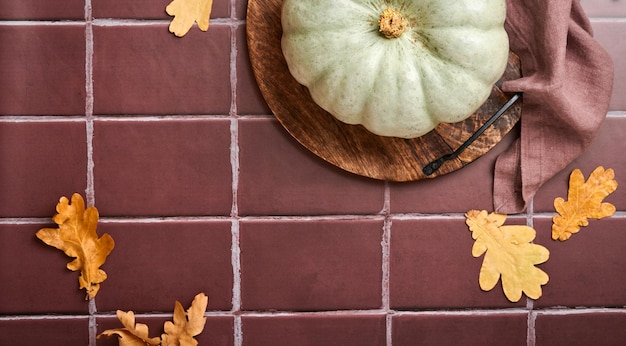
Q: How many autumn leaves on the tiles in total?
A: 6